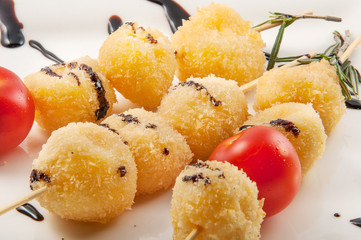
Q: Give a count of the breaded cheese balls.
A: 9